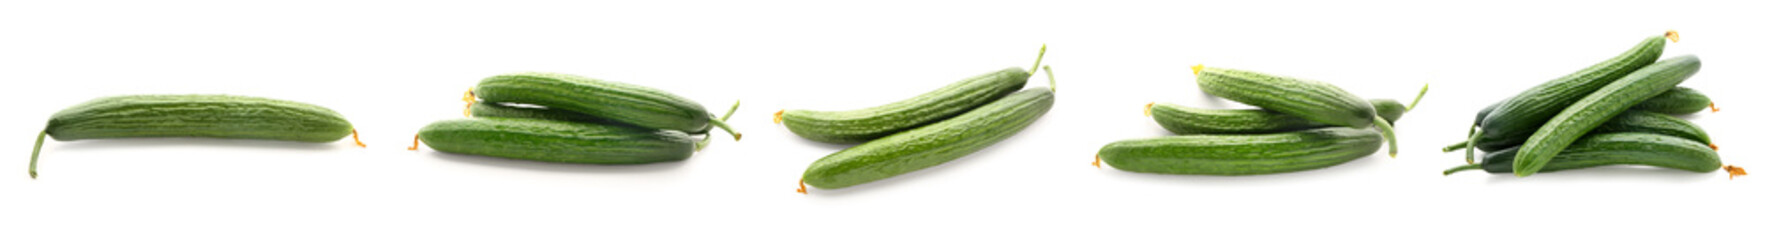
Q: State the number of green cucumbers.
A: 14